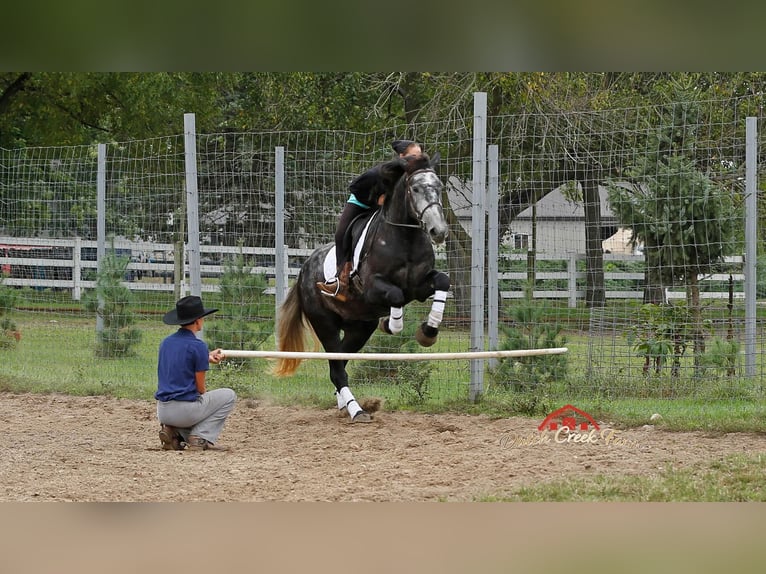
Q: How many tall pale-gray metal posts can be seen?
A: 6